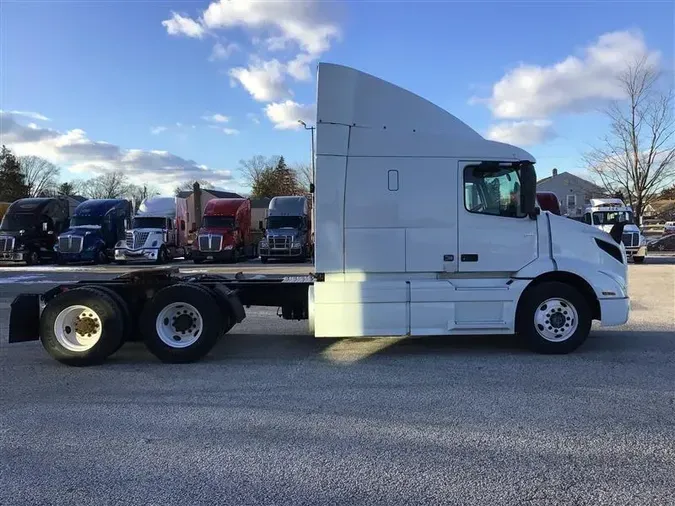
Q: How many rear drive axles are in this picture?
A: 2